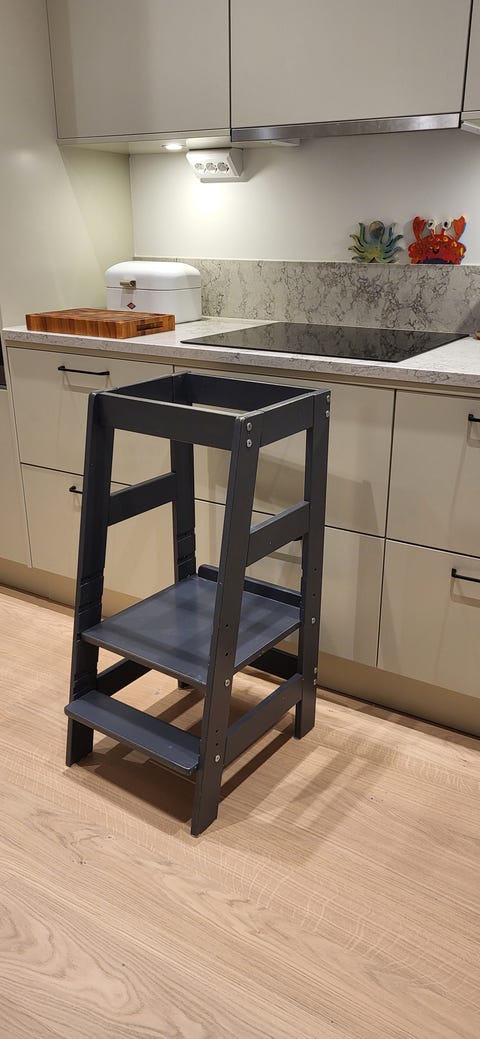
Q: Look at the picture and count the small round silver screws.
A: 9